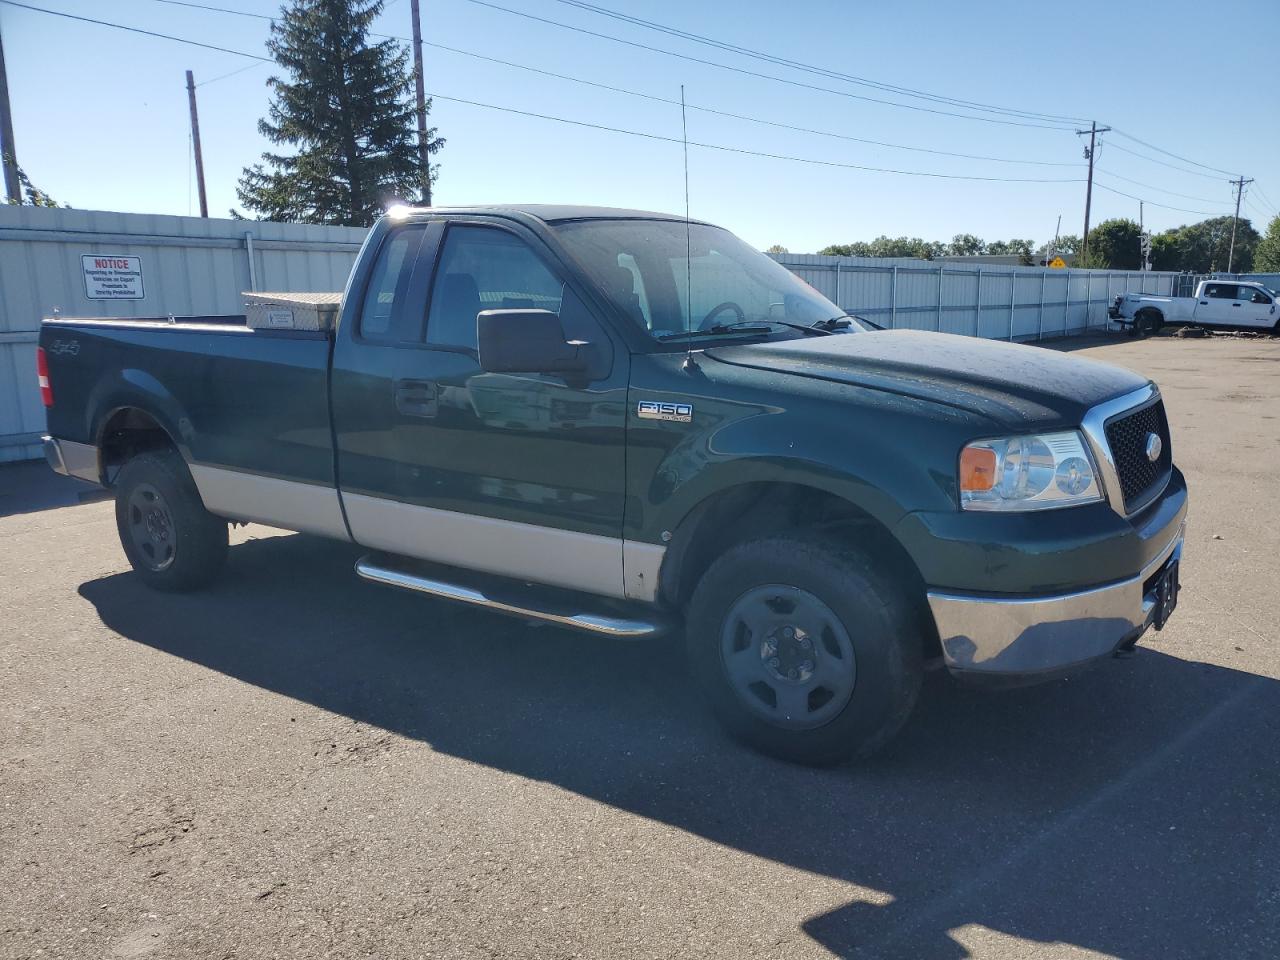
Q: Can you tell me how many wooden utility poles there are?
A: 5